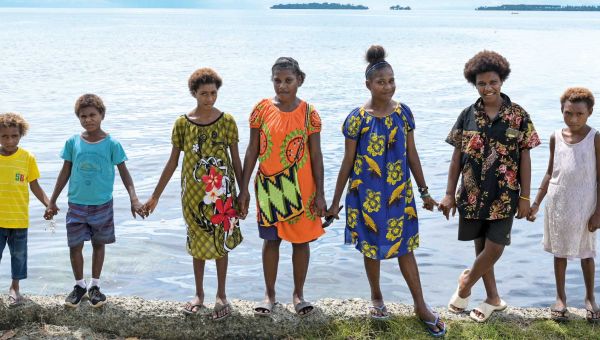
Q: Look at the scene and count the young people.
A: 7